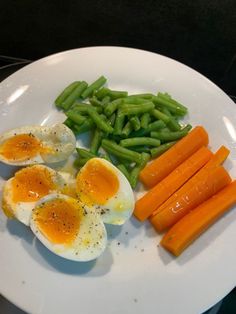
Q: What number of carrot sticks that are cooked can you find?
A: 5